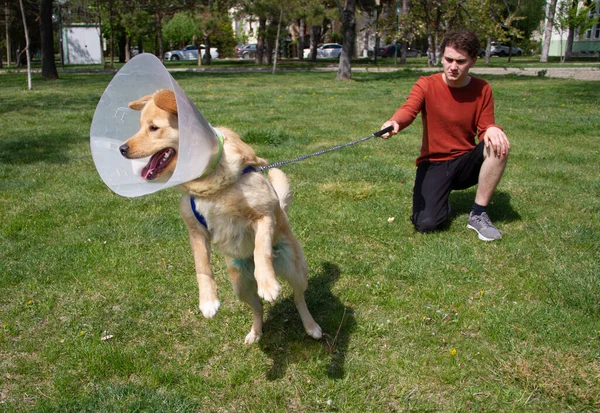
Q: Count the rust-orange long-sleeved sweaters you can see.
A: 1